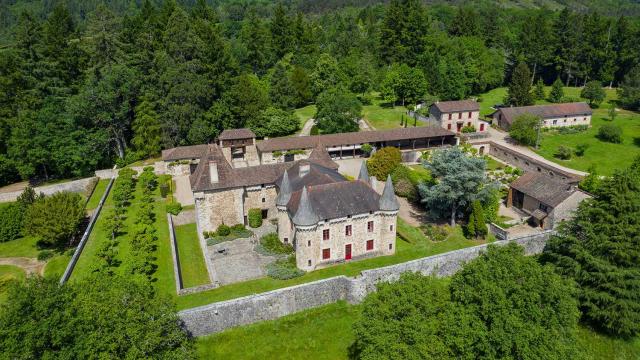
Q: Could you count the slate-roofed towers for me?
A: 4